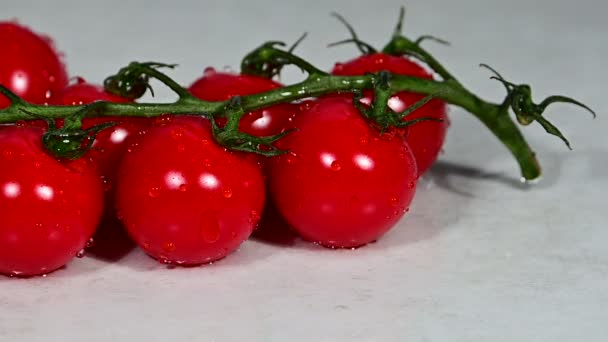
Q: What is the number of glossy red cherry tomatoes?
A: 7